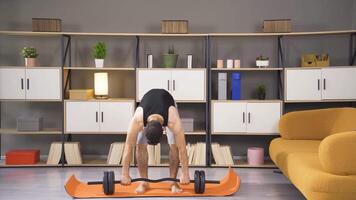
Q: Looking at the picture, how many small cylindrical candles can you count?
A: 3